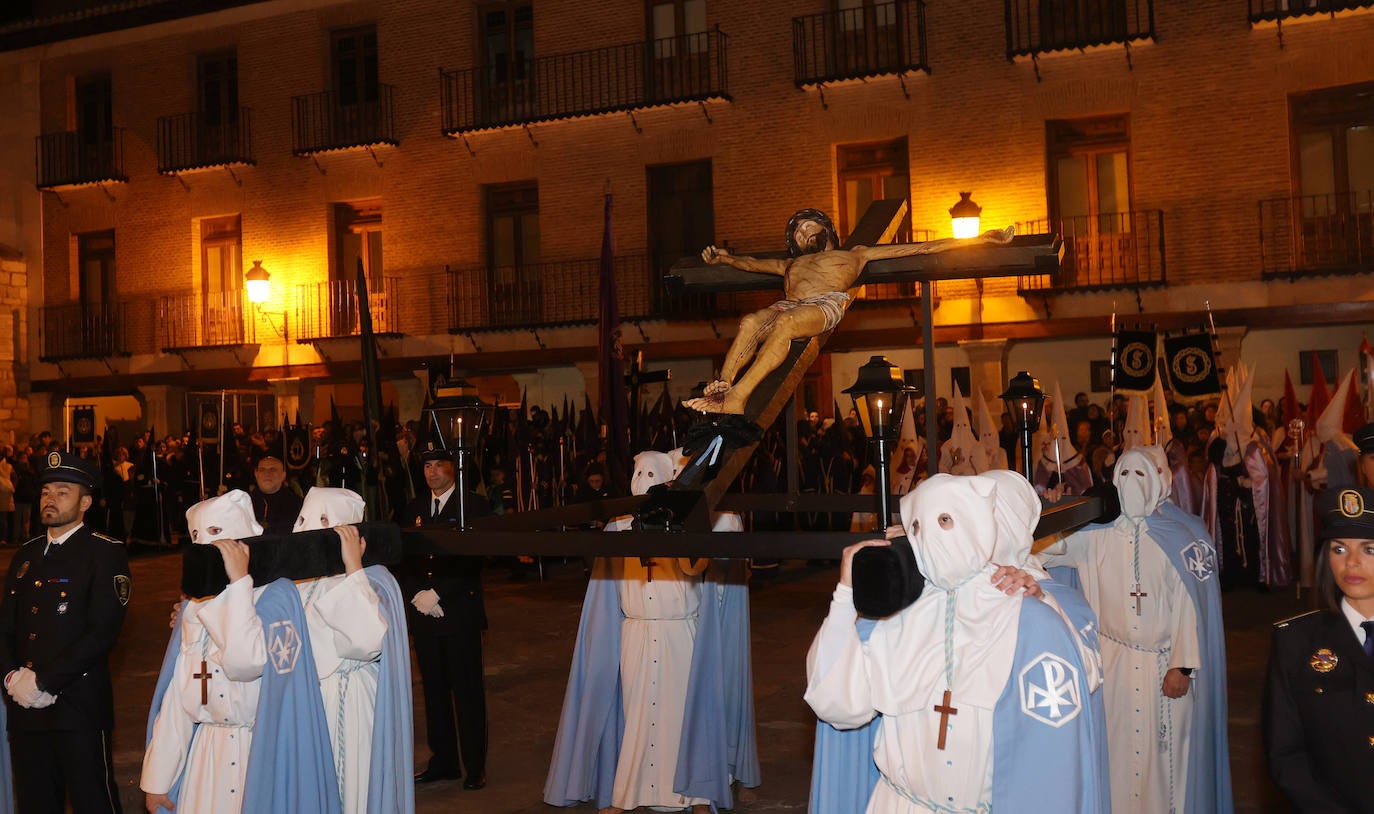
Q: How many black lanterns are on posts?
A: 3